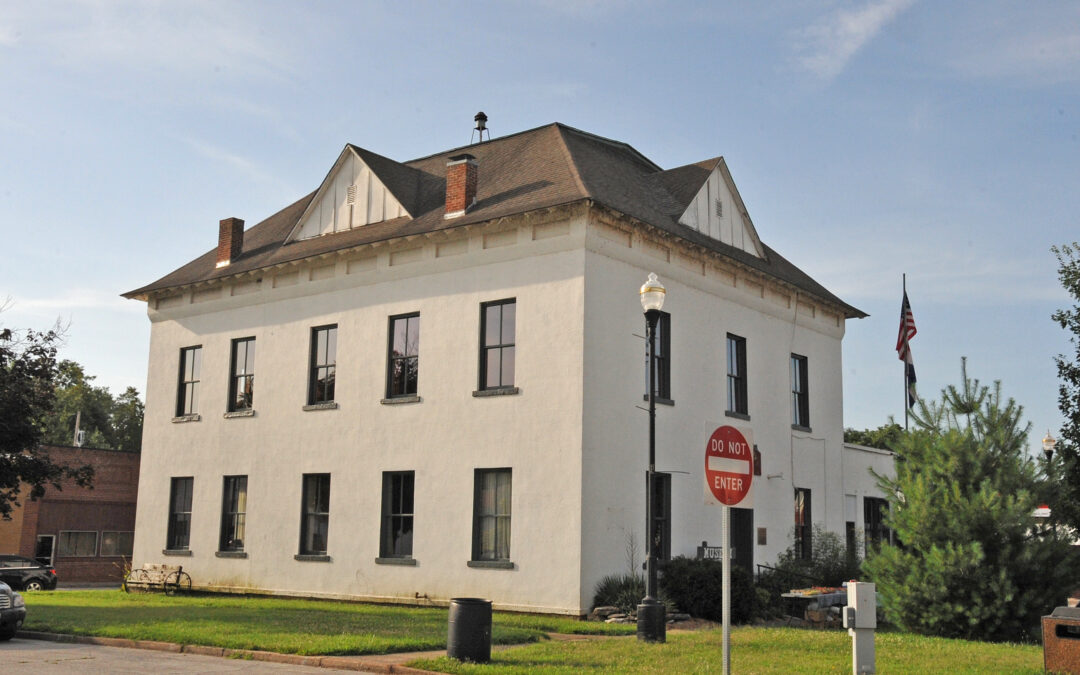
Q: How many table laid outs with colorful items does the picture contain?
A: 1